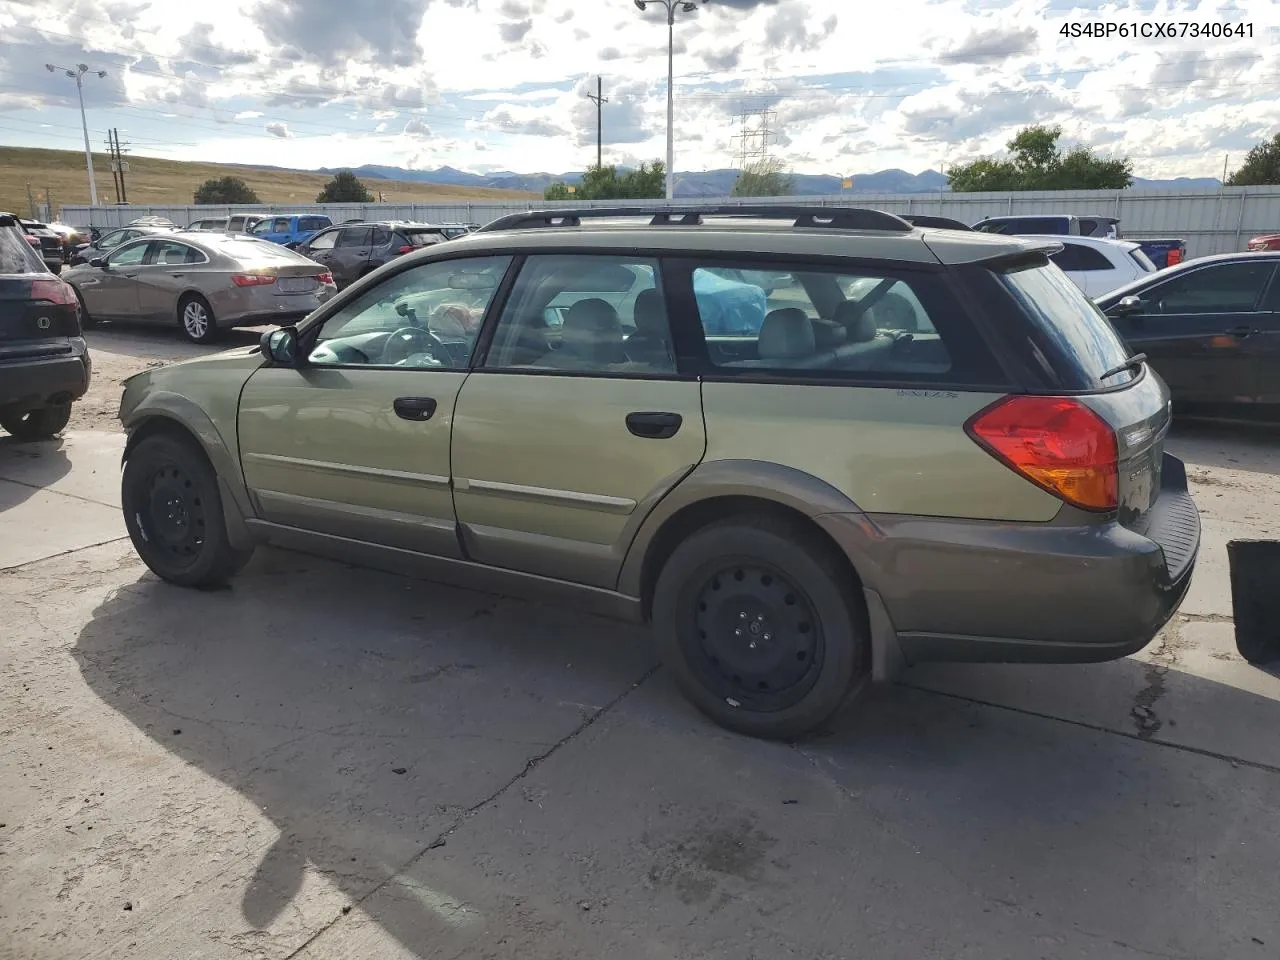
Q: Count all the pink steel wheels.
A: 0